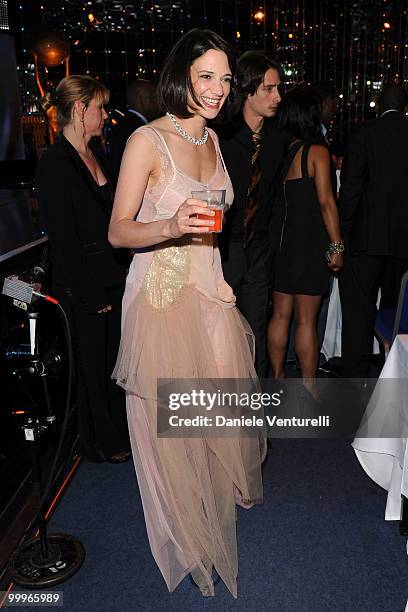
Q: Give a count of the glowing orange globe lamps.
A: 1